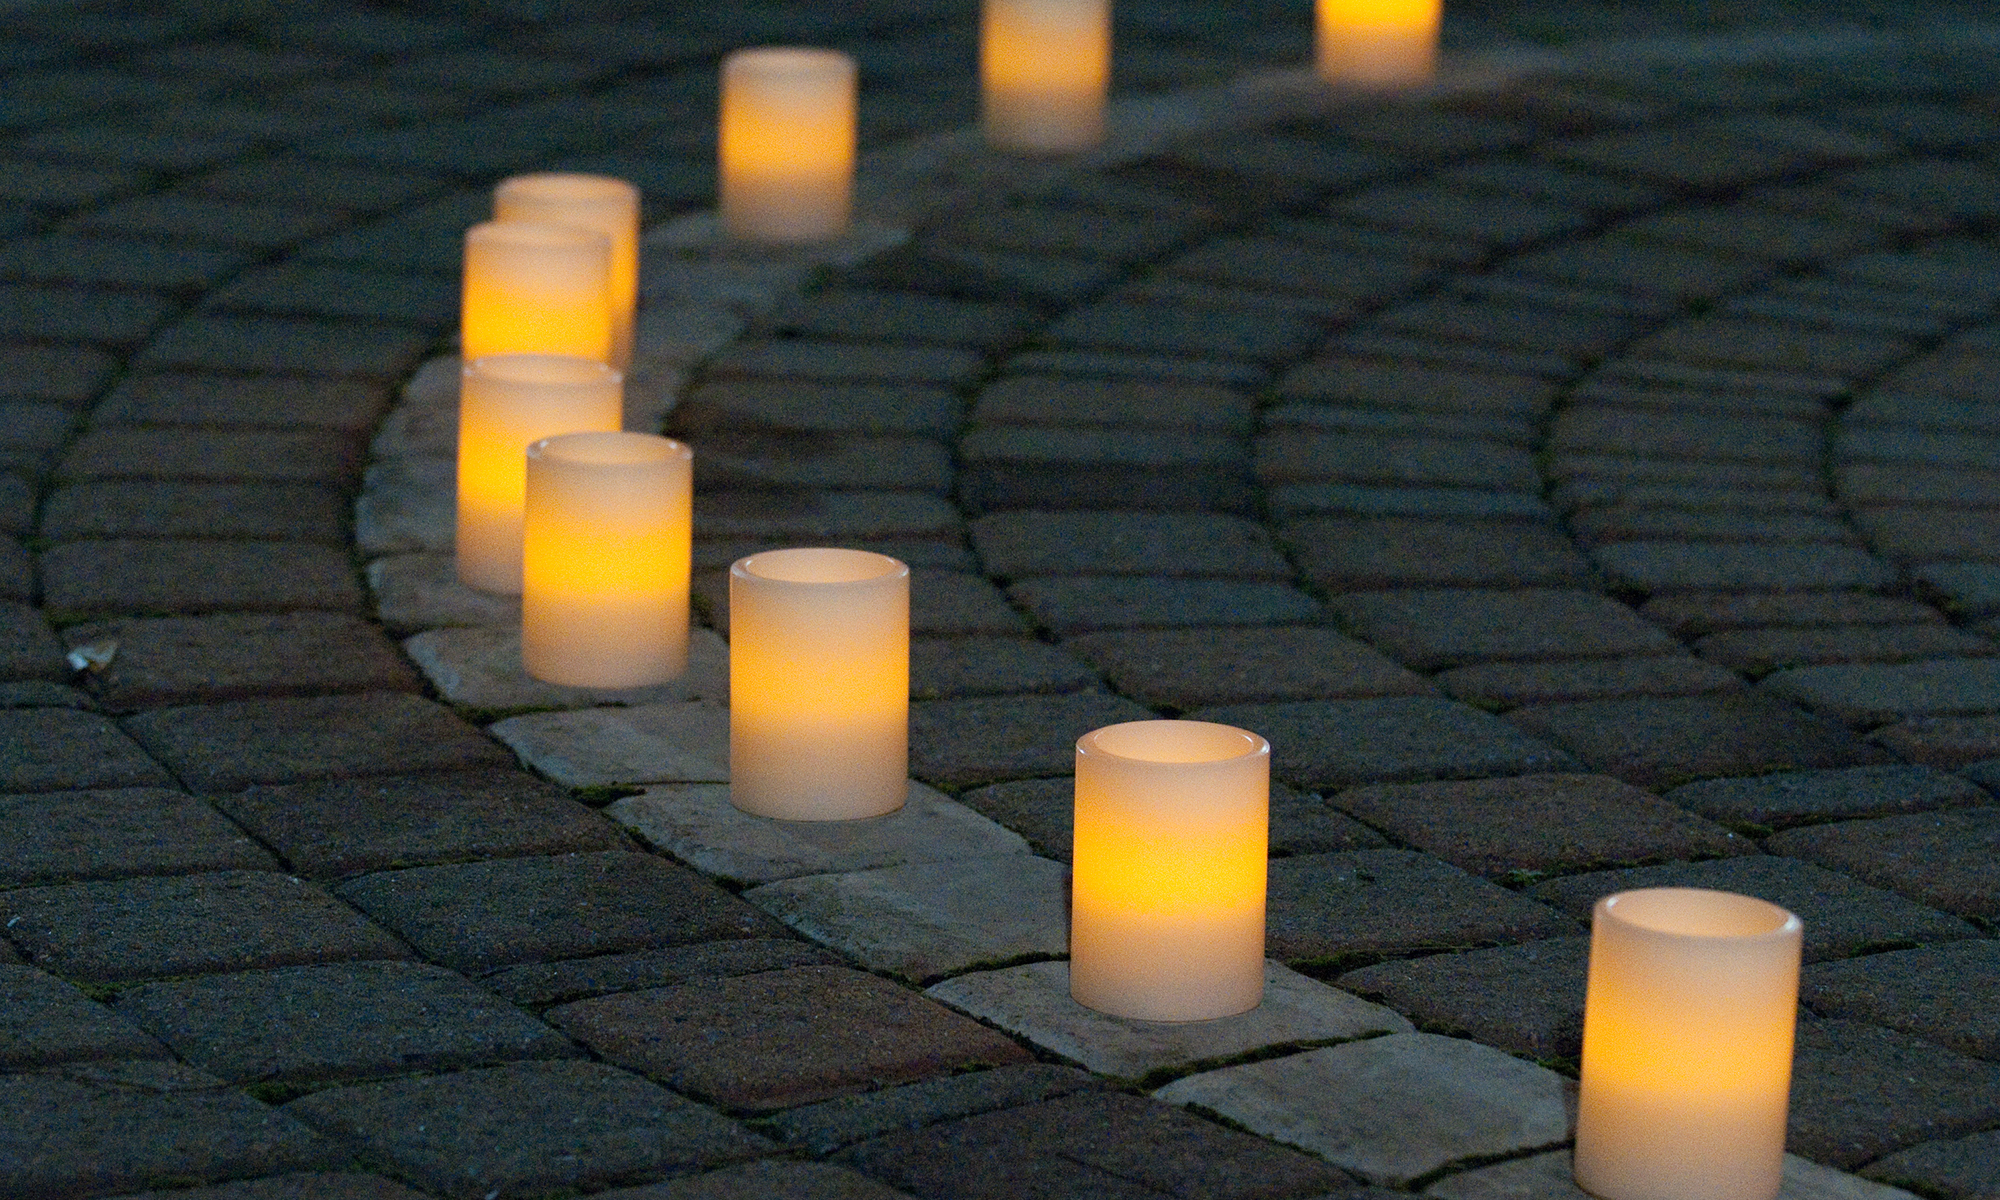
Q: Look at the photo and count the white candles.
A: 10